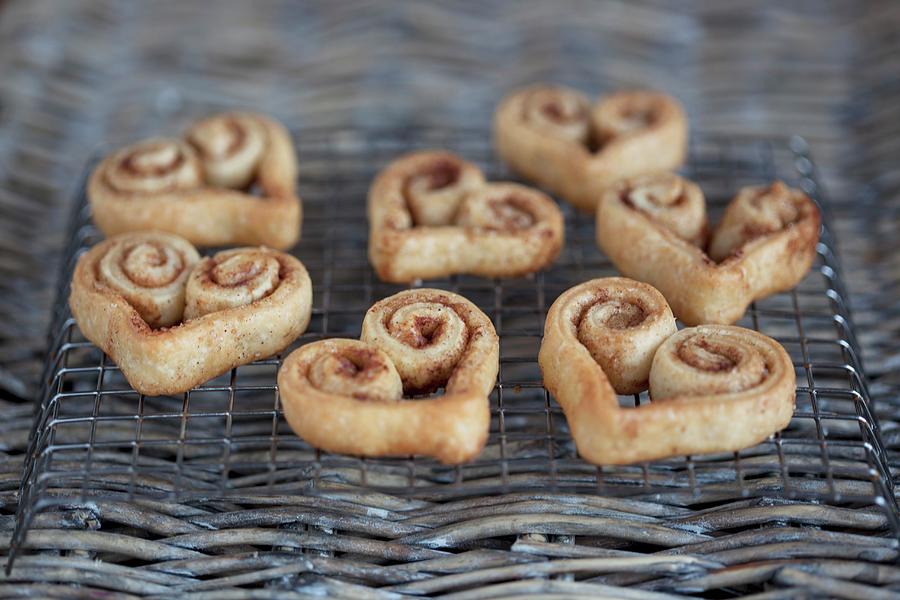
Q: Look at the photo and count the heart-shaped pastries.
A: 7